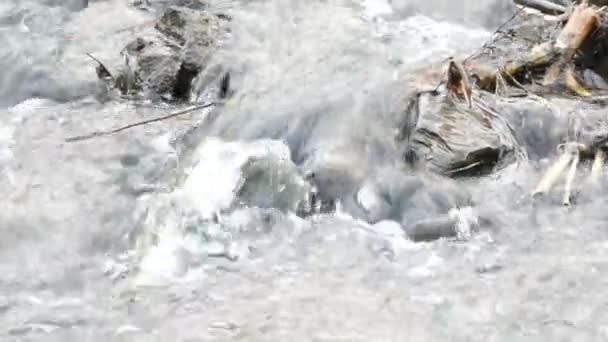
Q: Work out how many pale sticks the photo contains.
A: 3